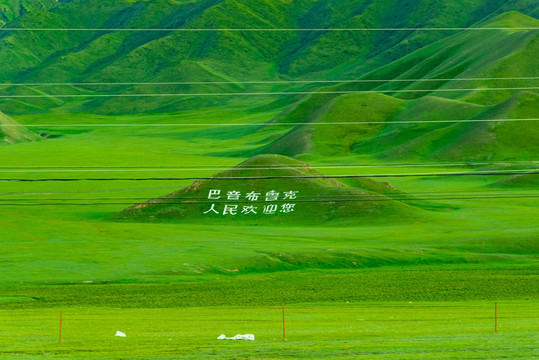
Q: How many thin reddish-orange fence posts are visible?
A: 3